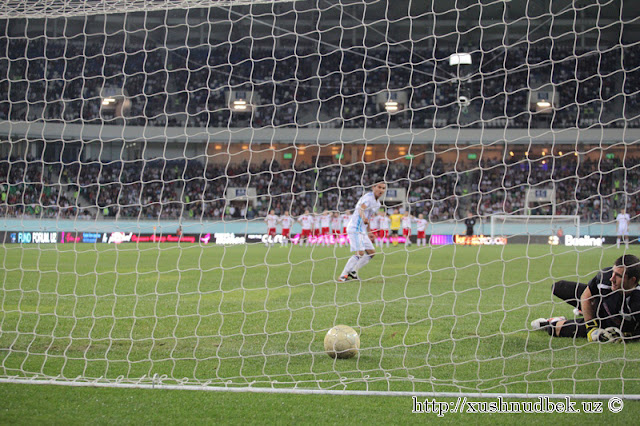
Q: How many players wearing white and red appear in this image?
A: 11